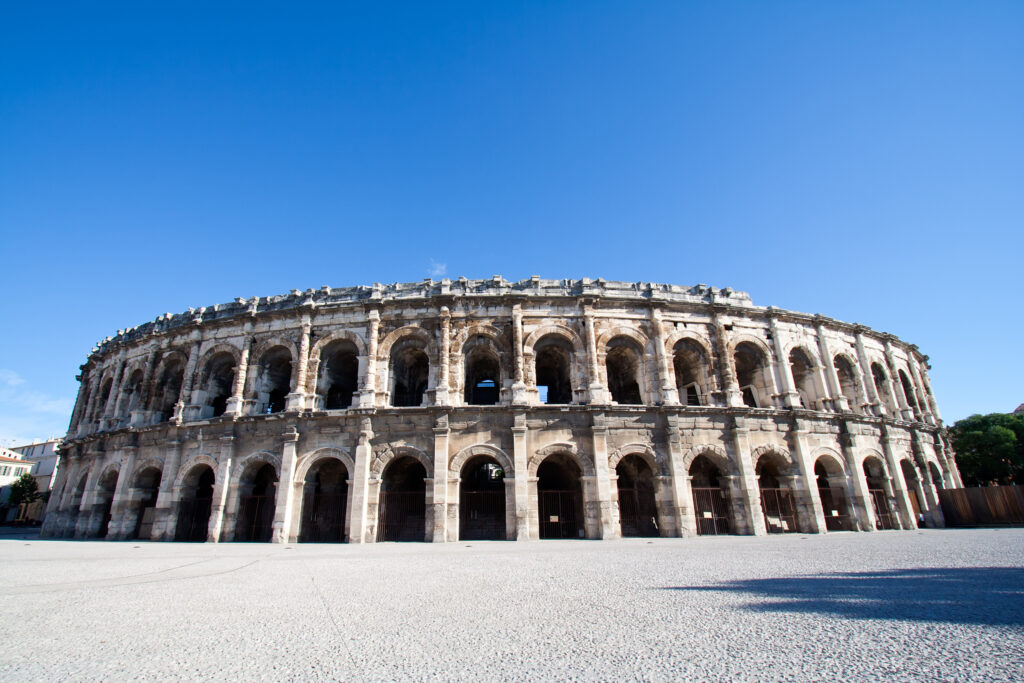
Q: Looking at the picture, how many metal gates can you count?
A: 11